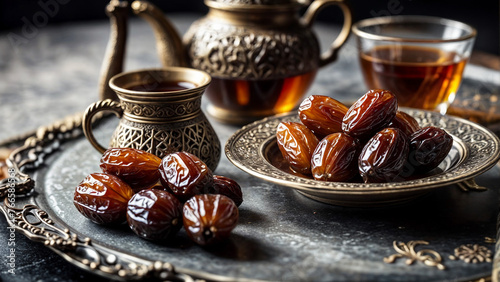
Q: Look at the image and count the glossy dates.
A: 13